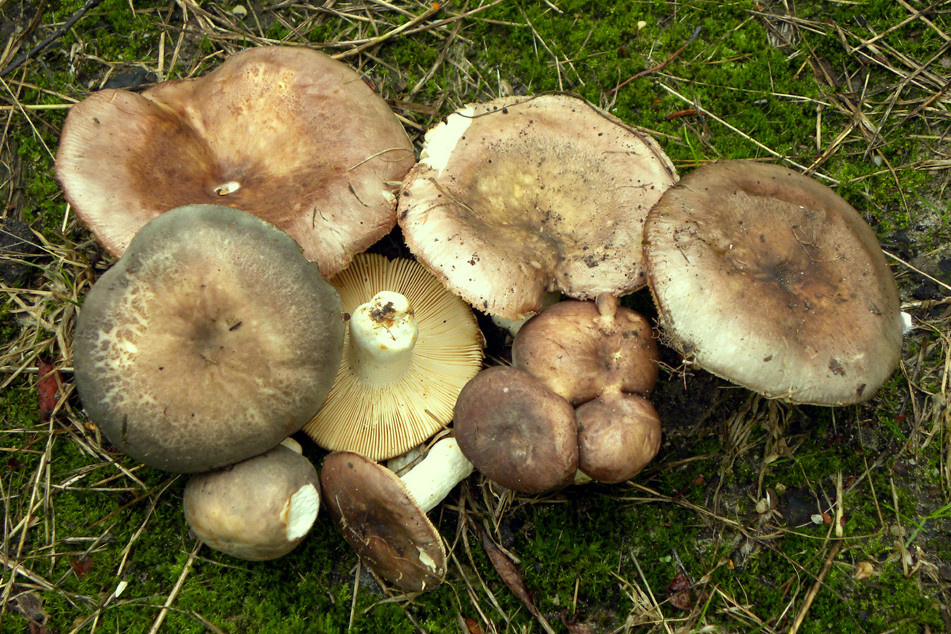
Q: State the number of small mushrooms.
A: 5